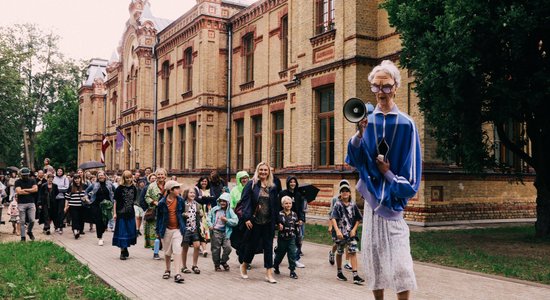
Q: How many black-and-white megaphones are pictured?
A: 1